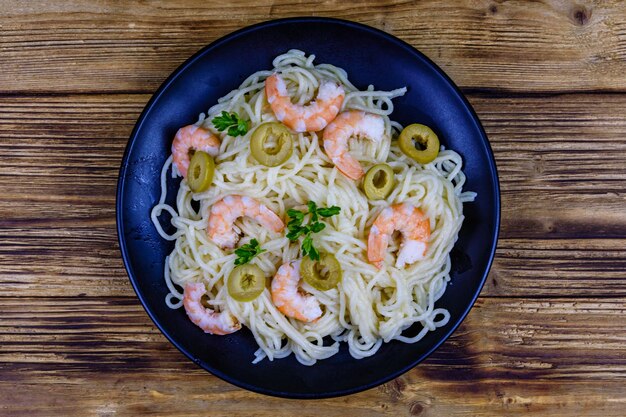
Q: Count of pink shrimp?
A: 7